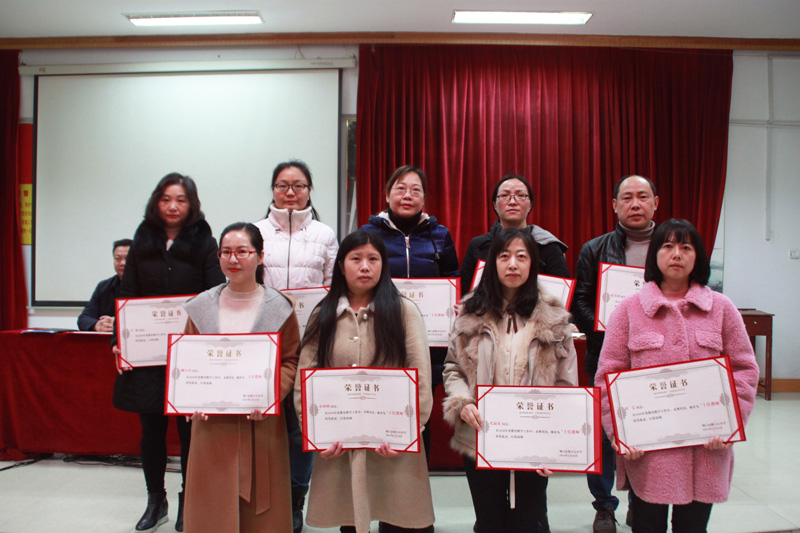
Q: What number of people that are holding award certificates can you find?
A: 9